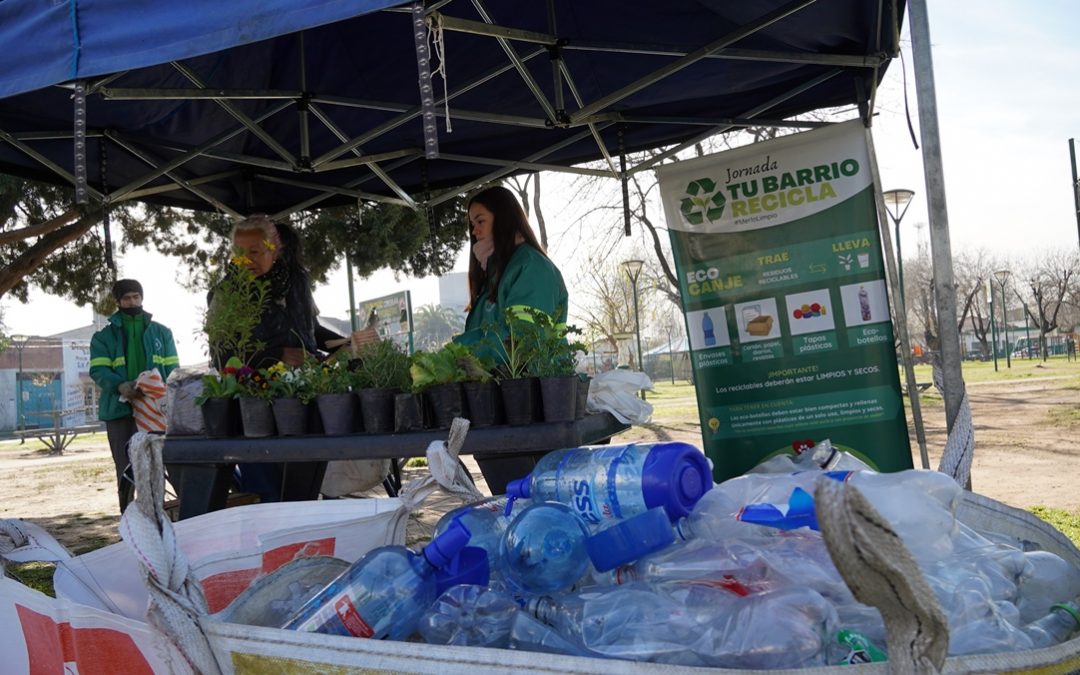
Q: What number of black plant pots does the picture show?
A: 11